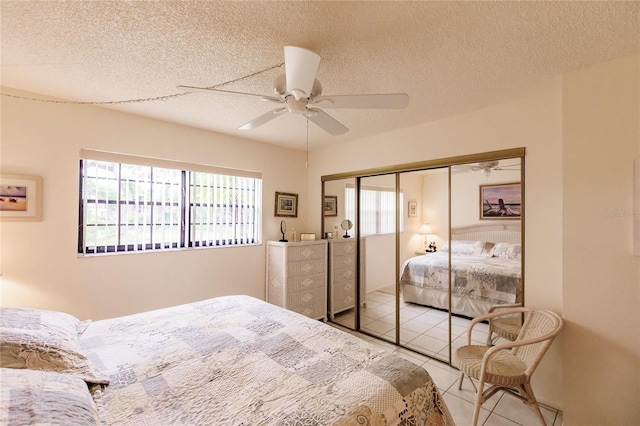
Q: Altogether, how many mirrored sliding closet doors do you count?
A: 4